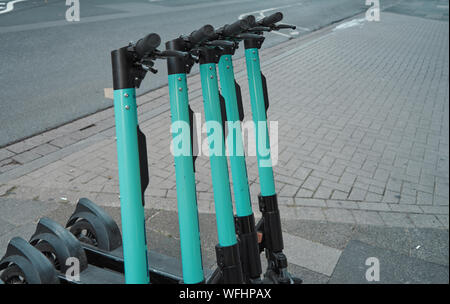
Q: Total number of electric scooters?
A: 5